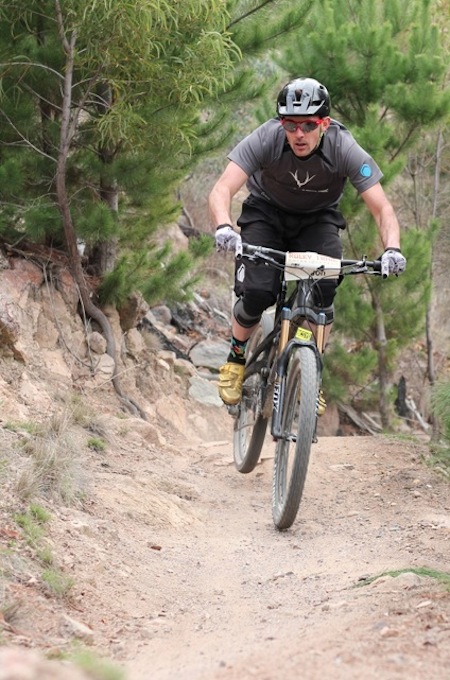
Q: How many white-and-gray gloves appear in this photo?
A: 2